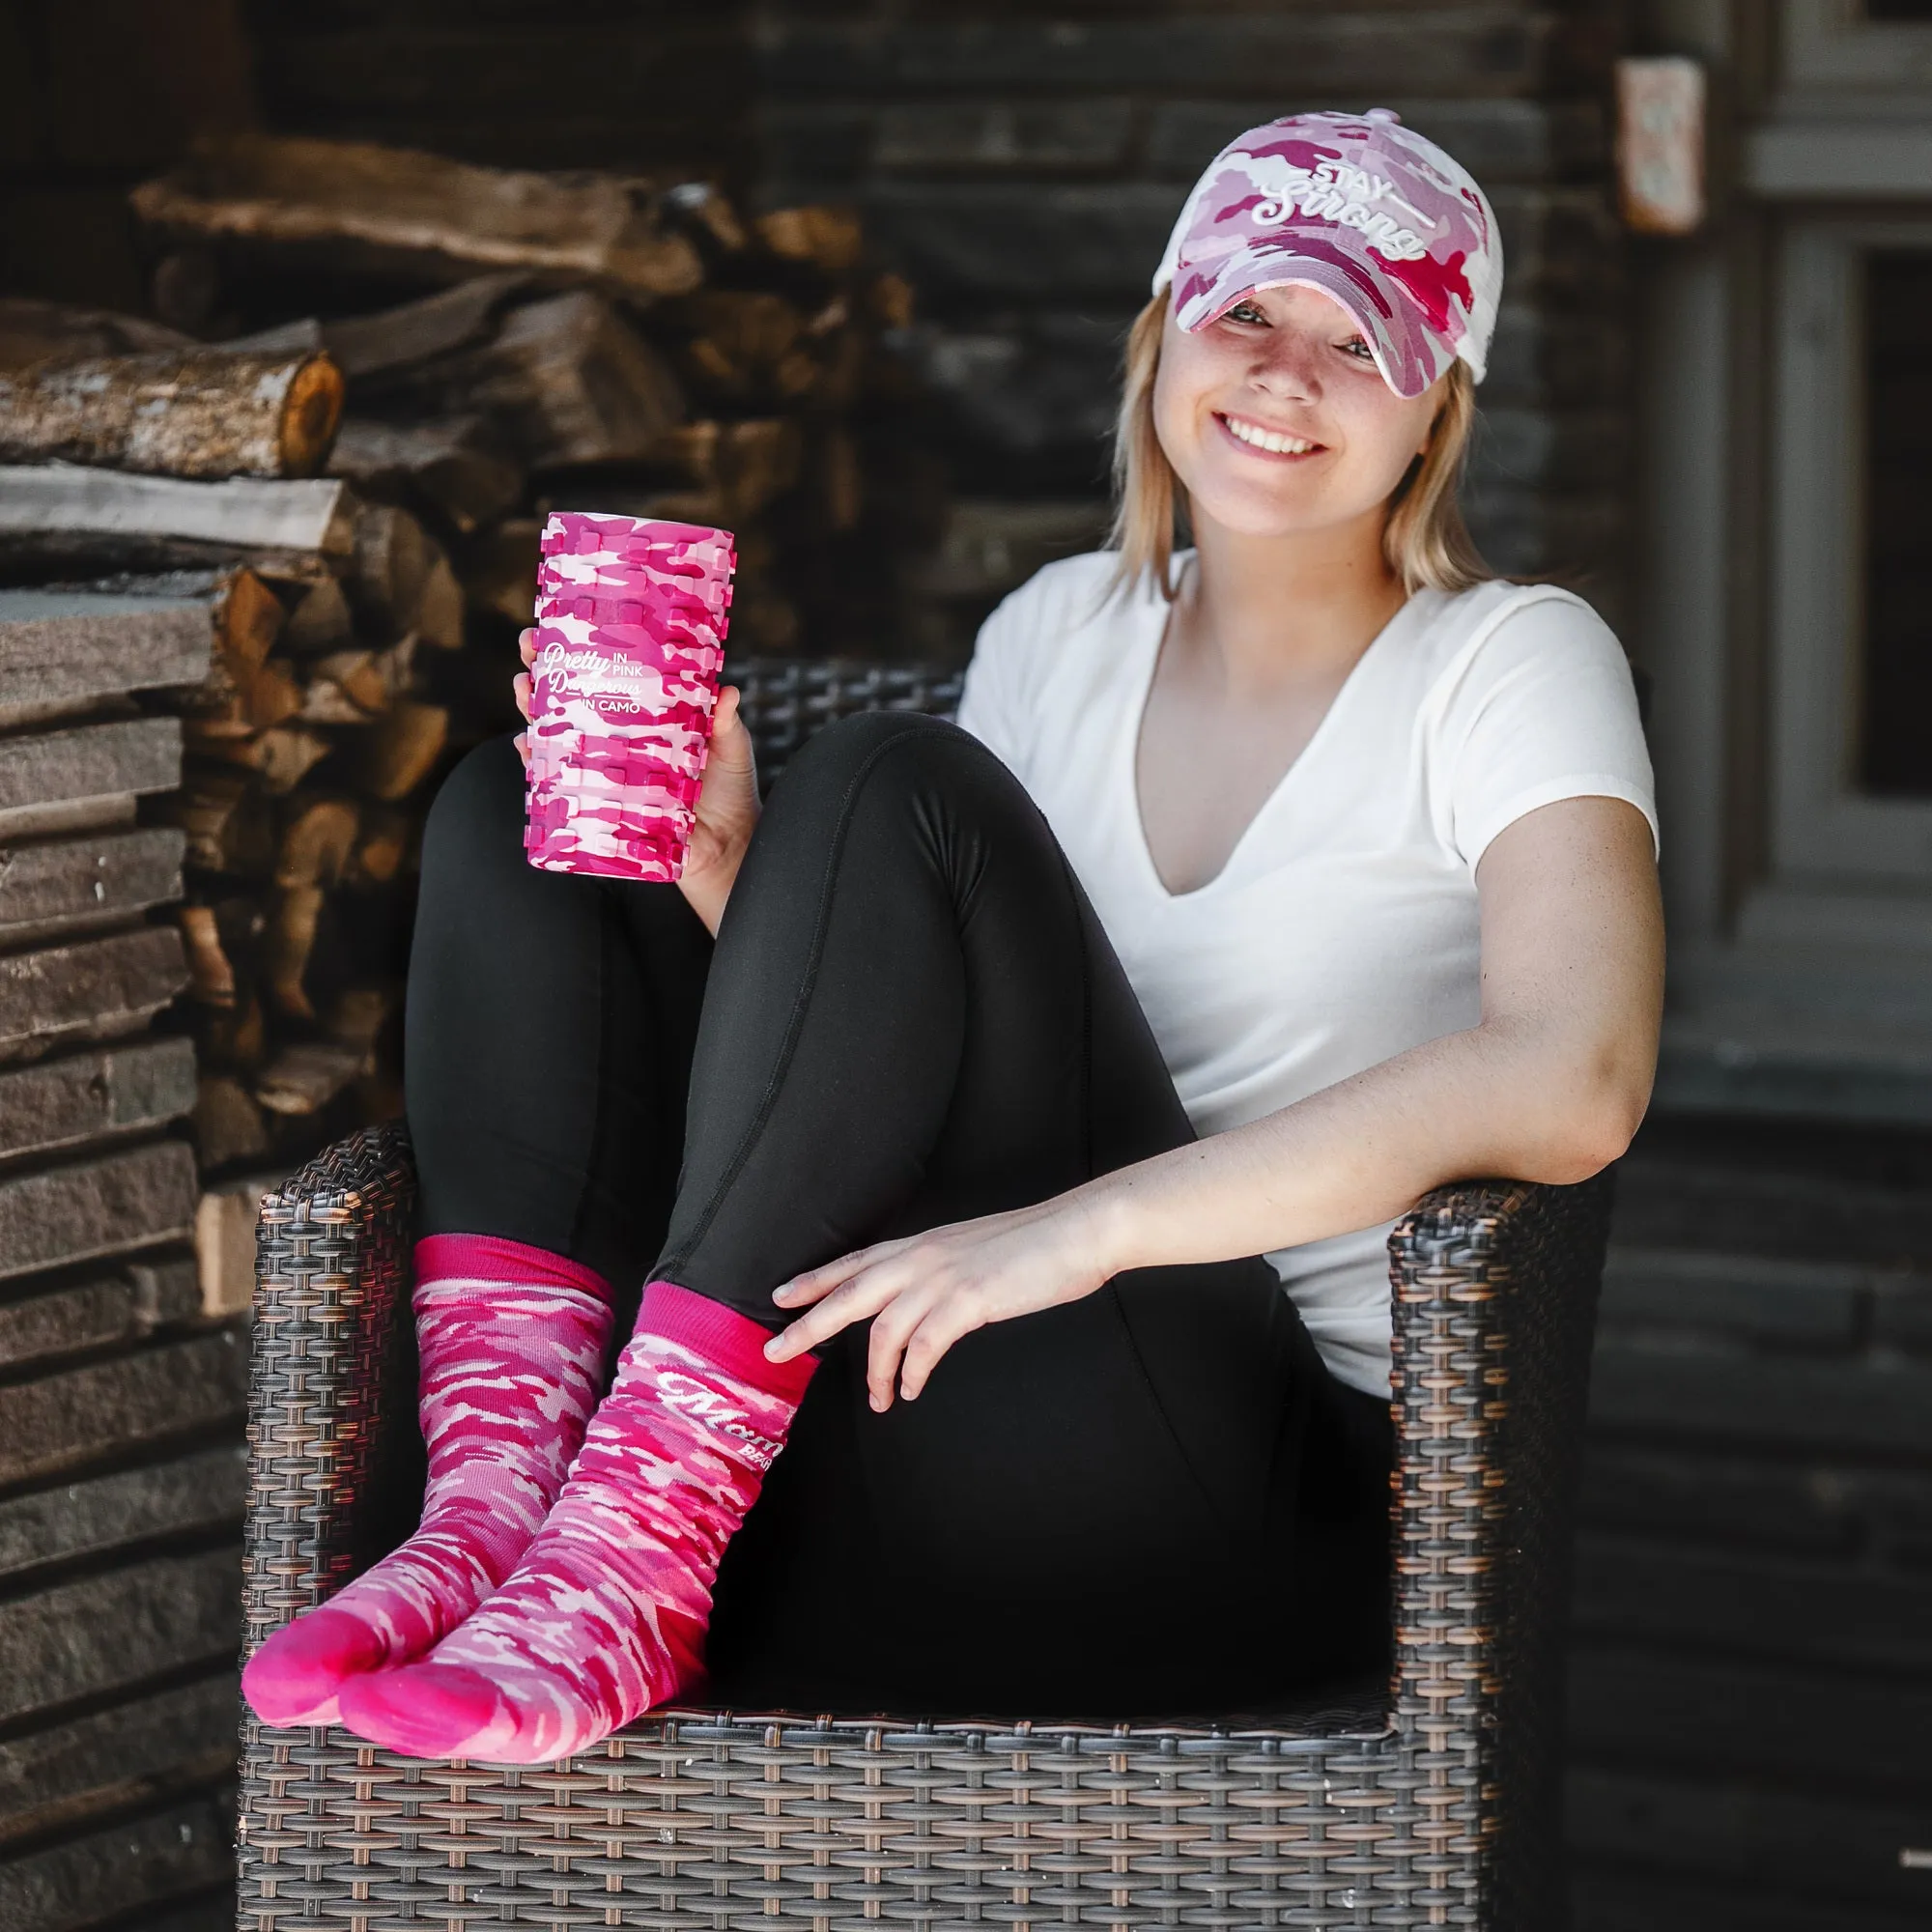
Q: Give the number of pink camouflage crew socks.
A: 2